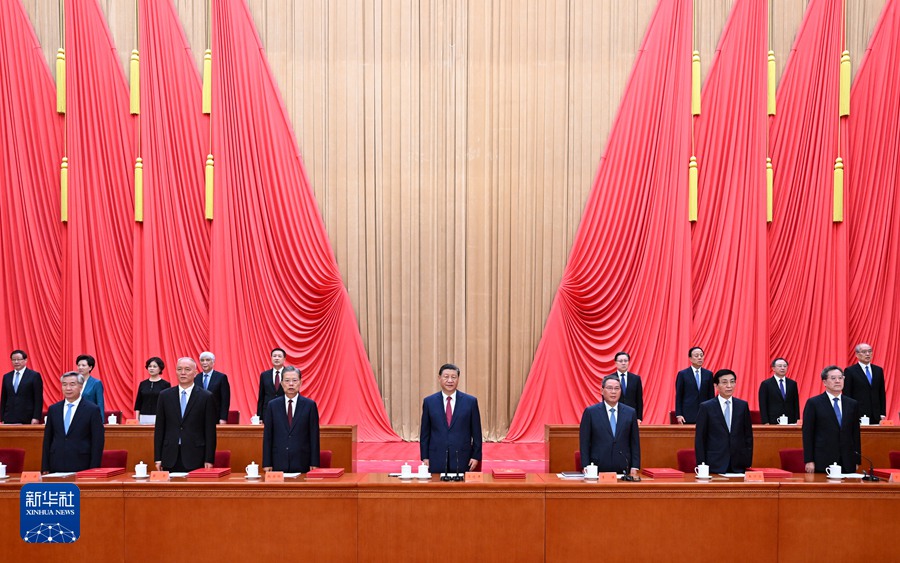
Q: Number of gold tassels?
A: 12